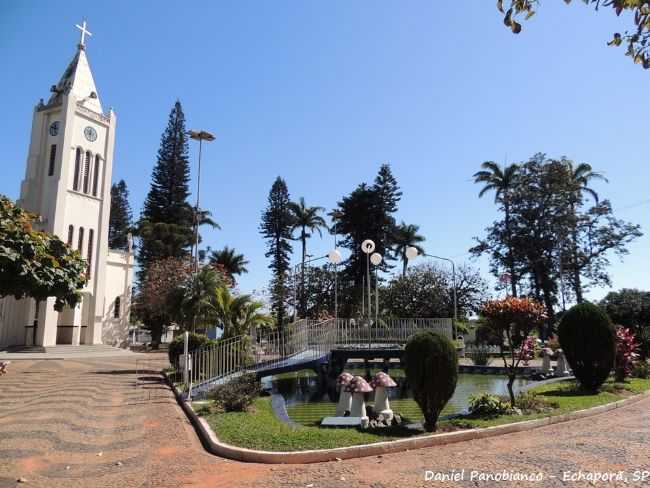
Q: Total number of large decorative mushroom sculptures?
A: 3